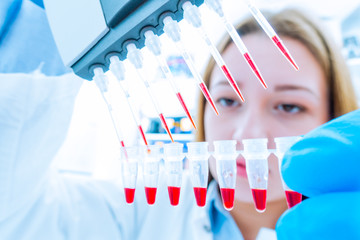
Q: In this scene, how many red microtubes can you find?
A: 7